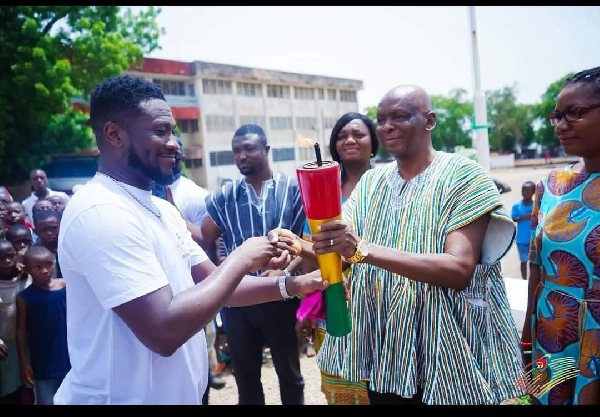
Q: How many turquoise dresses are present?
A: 1